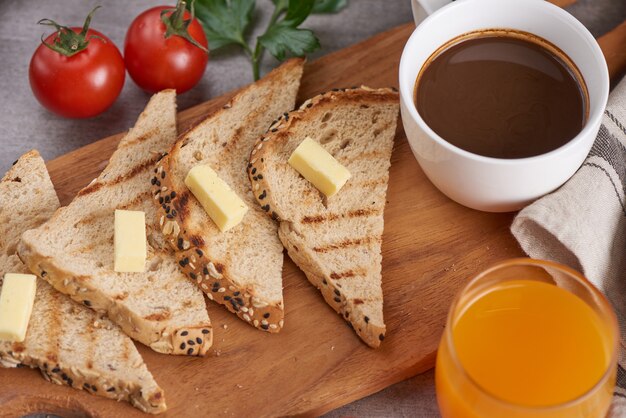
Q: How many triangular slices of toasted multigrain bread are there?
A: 4